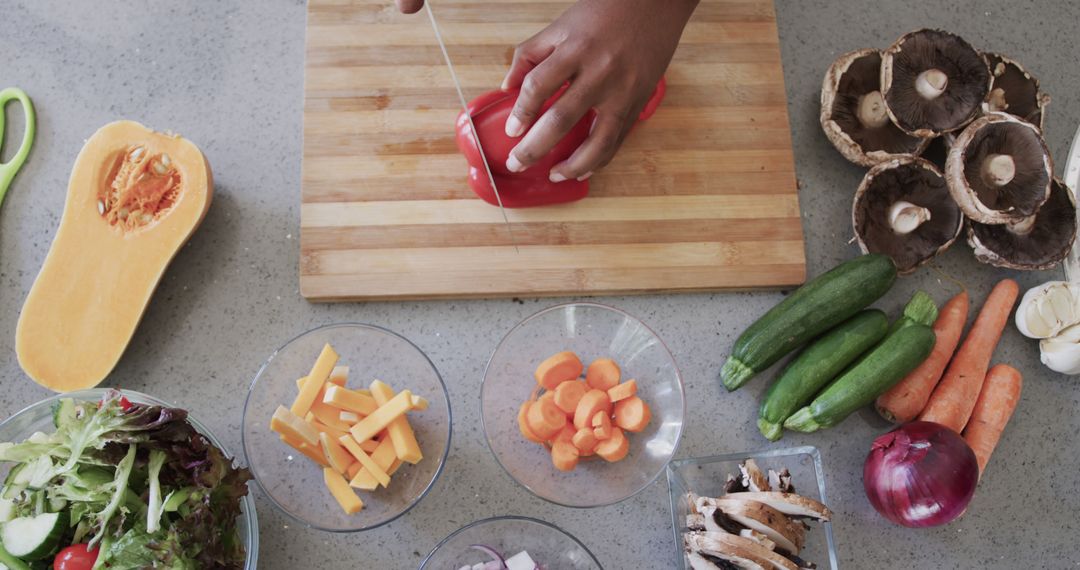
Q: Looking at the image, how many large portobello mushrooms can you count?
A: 6